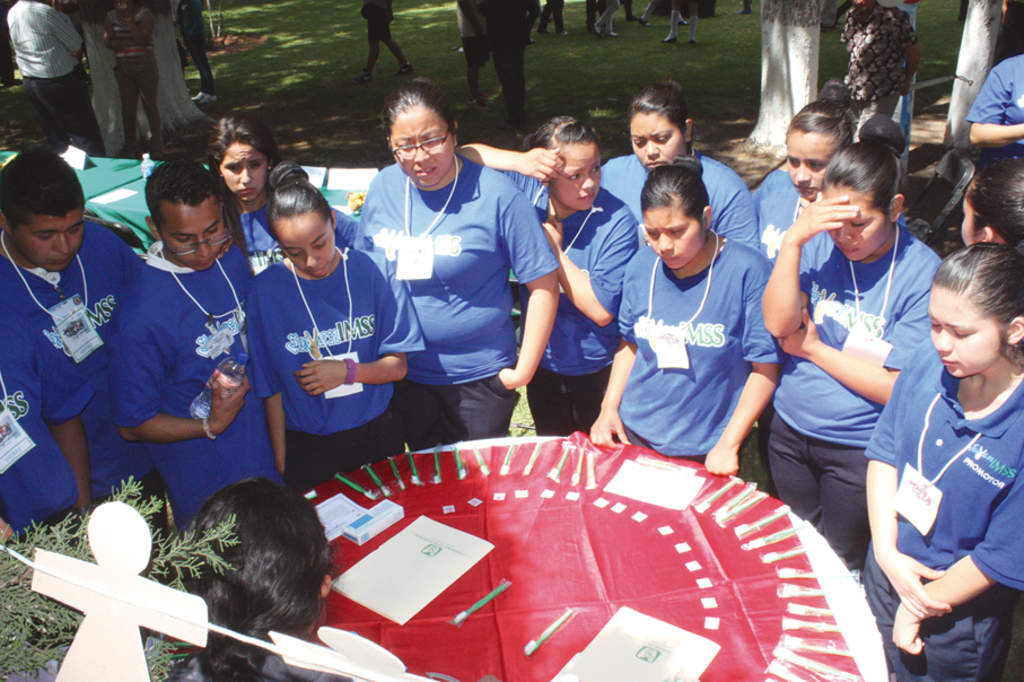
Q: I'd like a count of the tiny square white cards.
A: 15